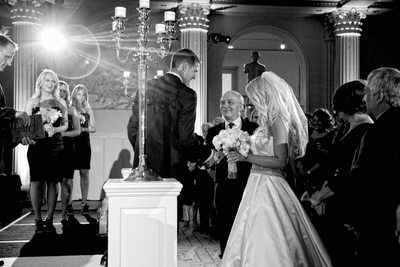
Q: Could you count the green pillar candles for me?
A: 0